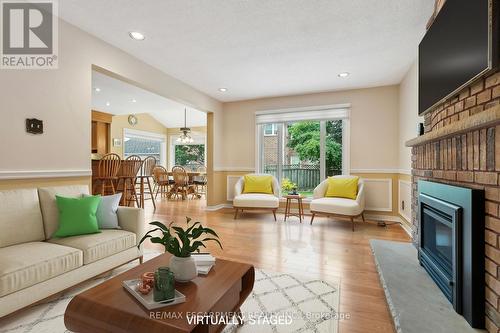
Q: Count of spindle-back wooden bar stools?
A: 3